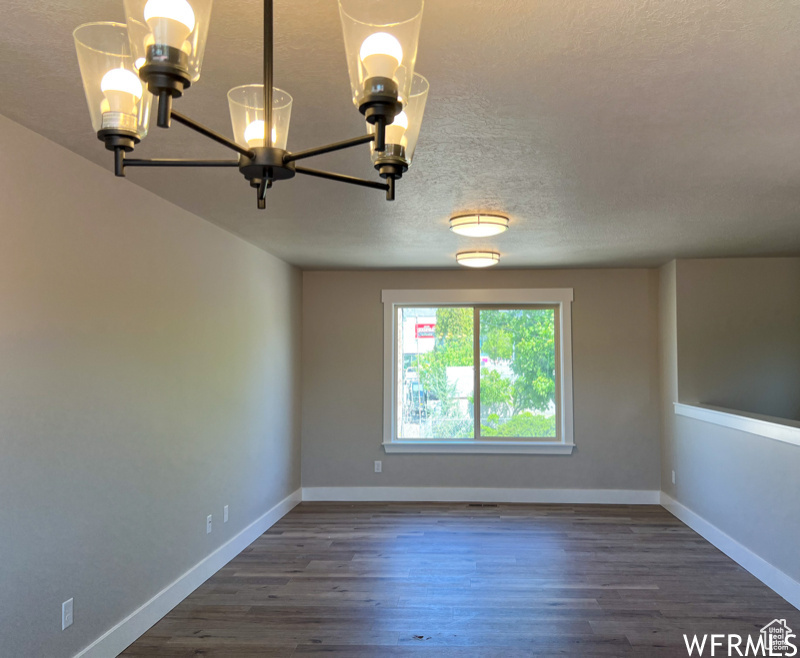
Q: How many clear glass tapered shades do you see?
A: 5